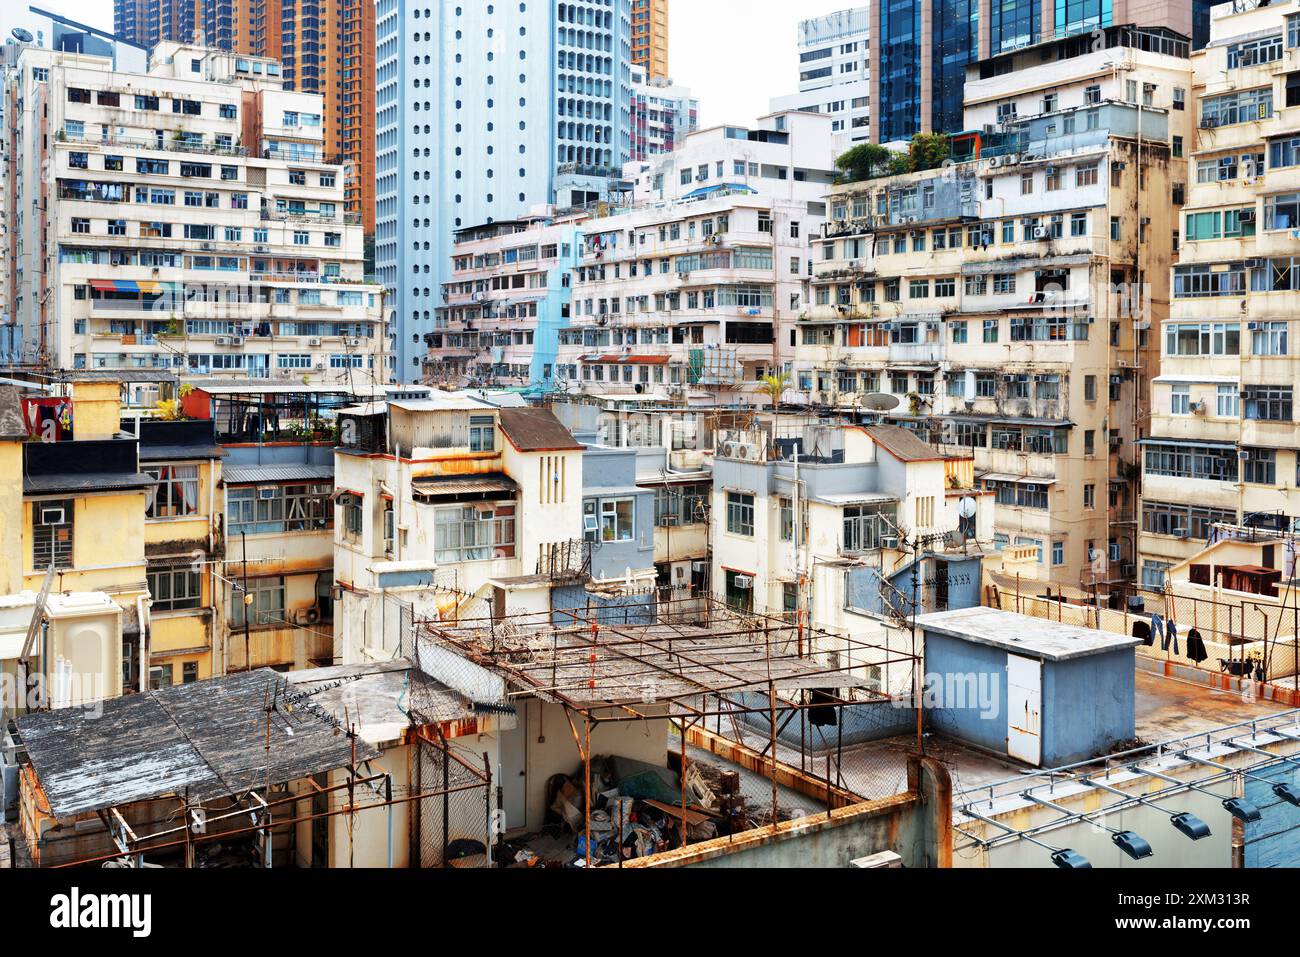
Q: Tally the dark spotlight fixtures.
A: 5